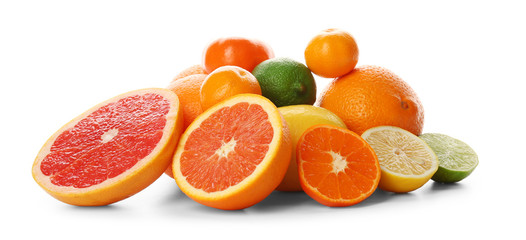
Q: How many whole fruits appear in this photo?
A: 8